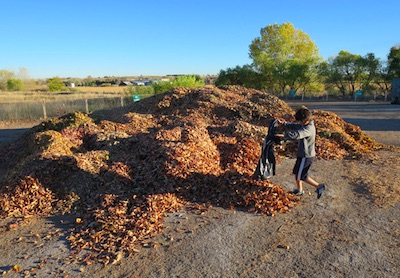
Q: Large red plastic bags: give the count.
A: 0